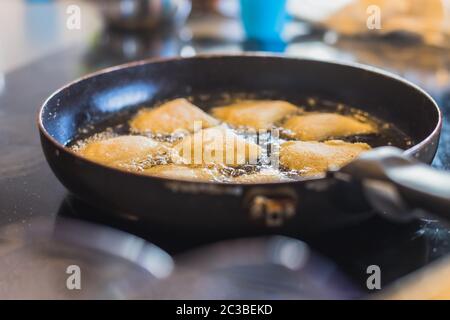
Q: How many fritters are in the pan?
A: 8